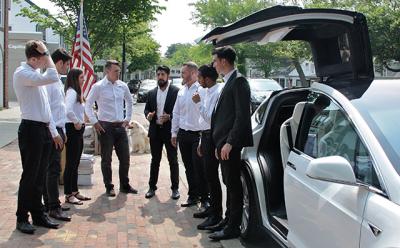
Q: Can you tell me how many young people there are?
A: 8